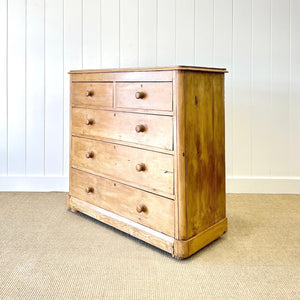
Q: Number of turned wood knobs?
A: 8